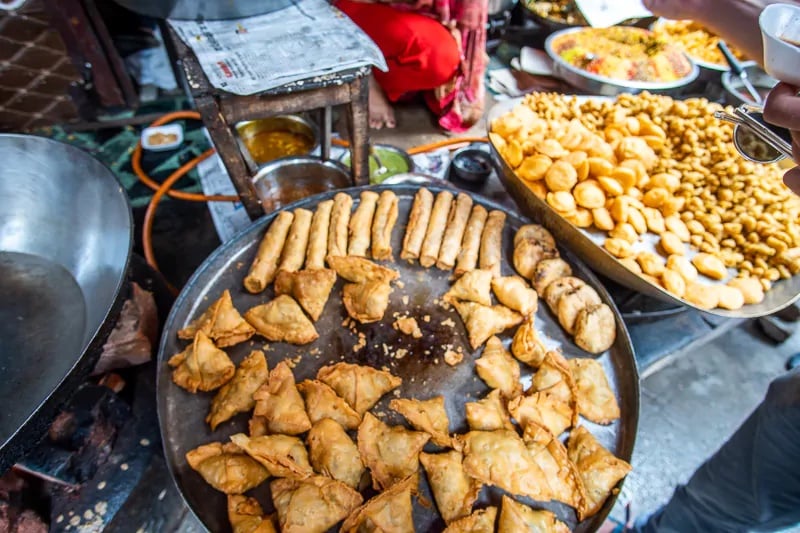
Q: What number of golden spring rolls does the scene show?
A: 11